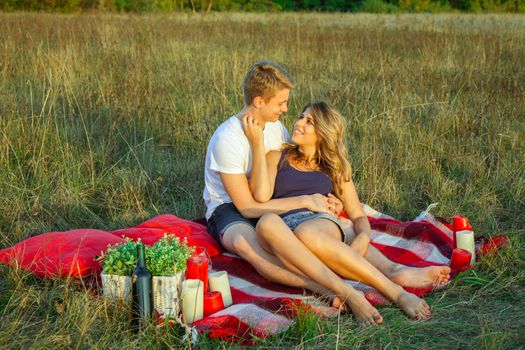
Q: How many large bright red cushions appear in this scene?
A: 2